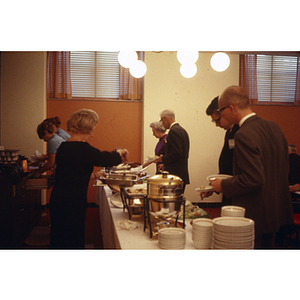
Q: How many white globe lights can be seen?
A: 5